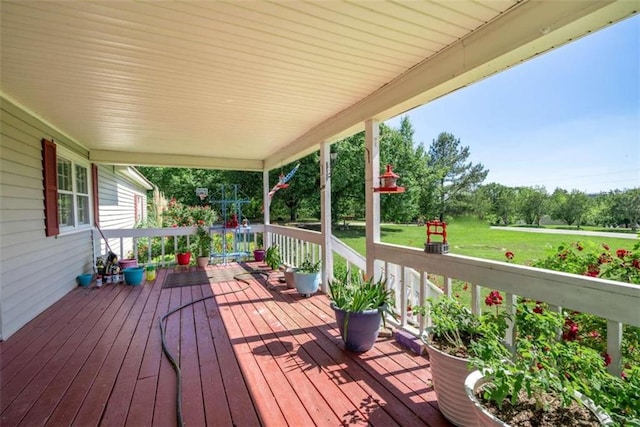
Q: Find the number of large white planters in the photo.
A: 2